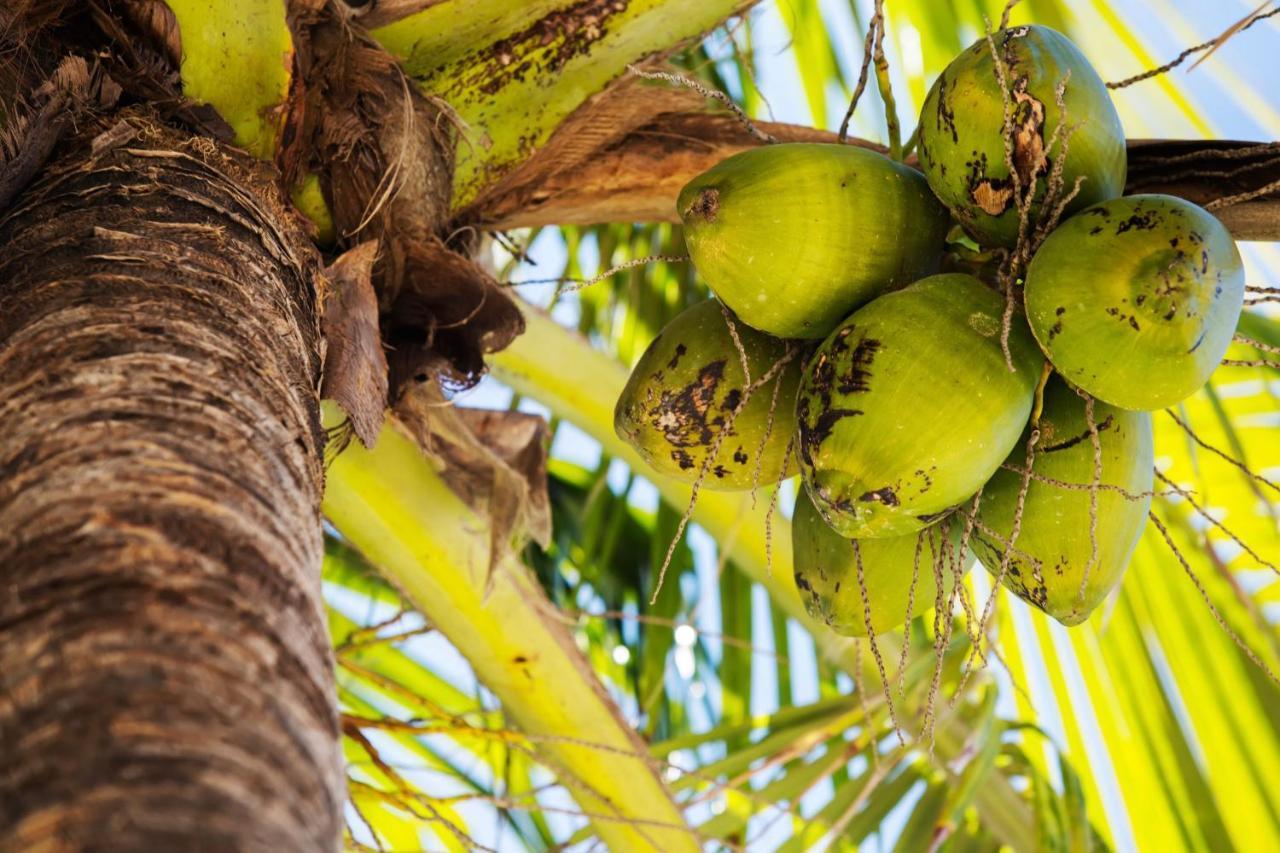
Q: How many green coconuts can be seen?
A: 7